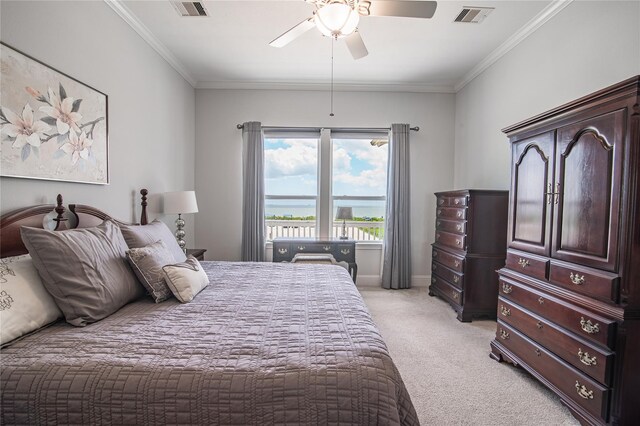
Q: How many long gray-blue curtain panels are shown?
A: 2